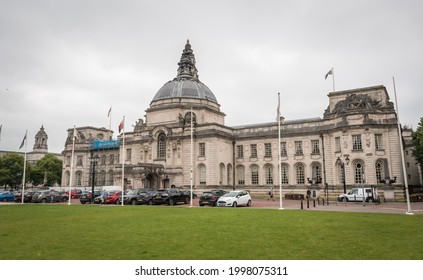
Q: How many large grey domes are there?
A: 1